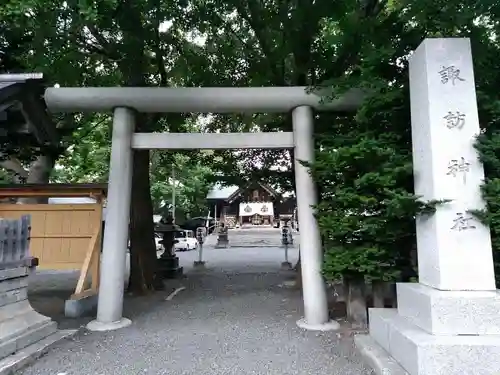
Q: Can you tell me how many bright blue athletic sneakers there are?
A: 0